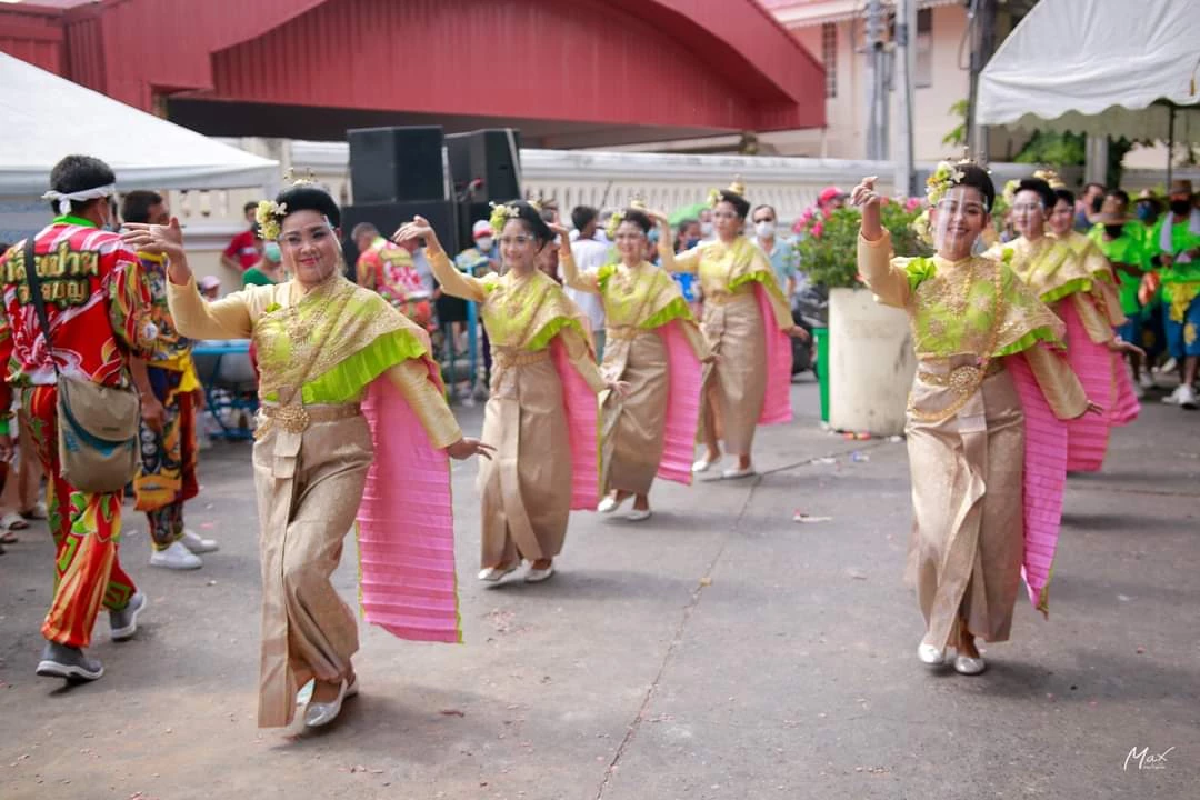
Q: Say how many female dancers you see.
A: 7